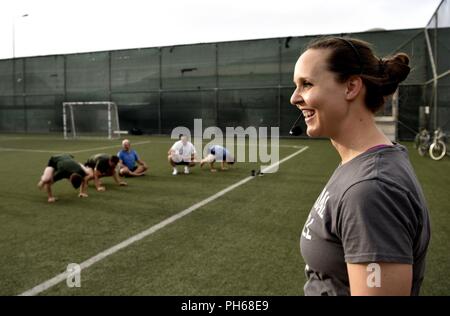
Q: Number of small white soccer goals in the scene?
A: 1